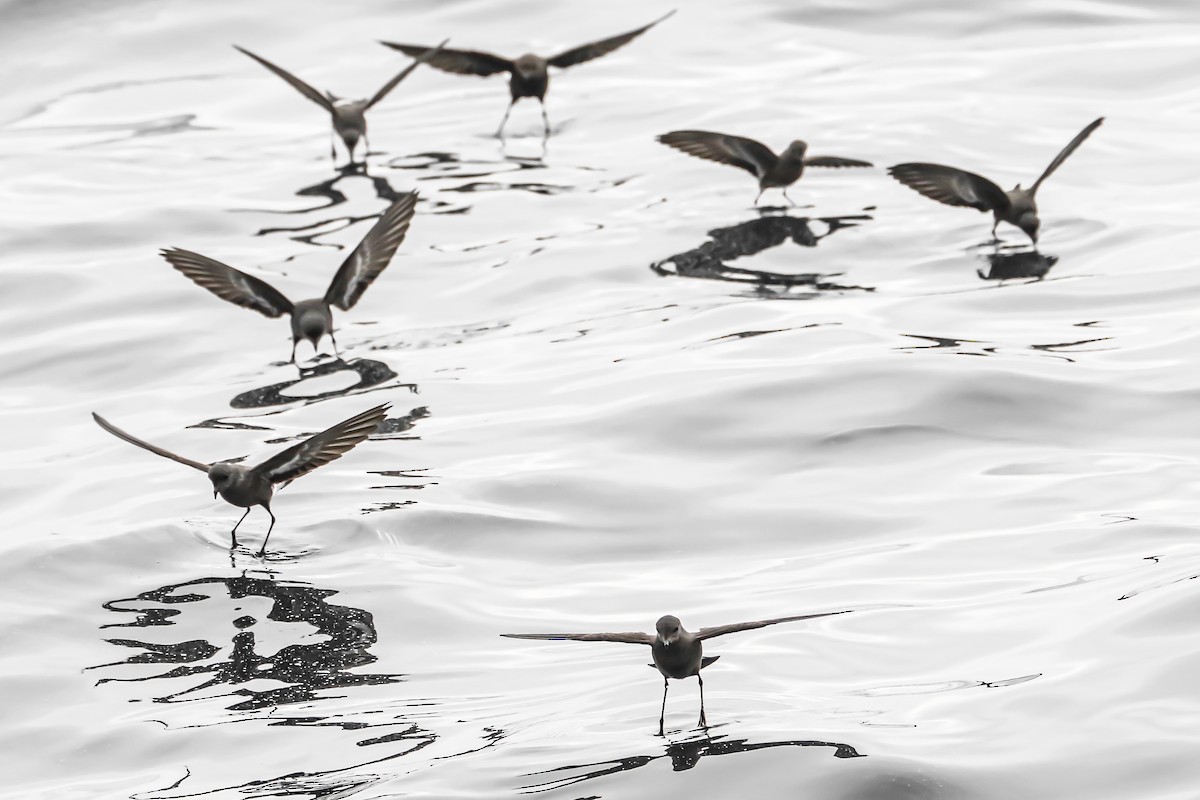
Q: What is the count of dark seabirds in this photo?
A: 7